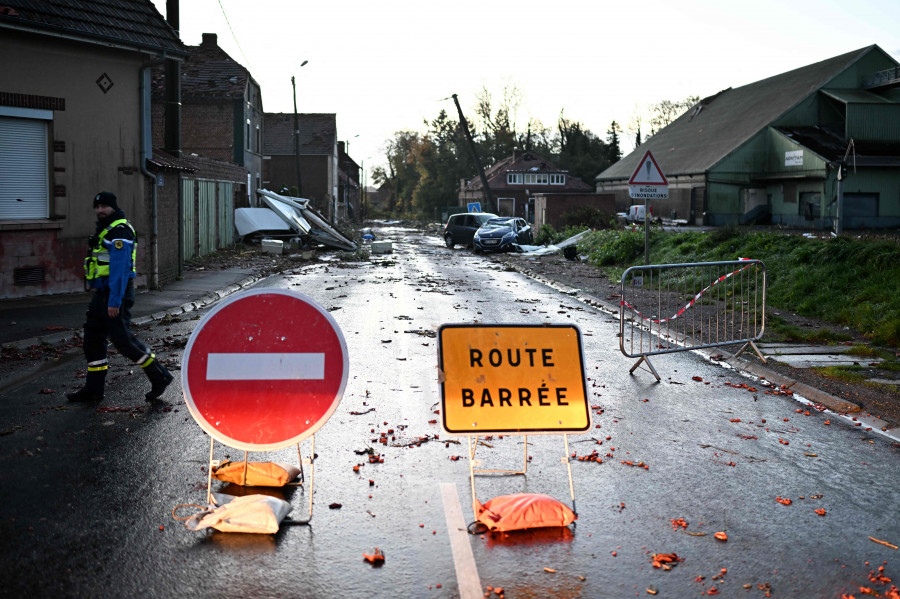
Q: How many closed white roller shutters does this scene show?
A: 1